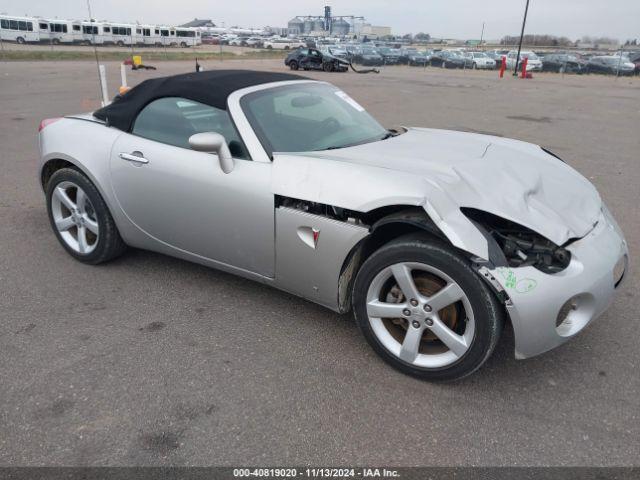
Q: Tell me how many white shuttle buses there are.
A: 7